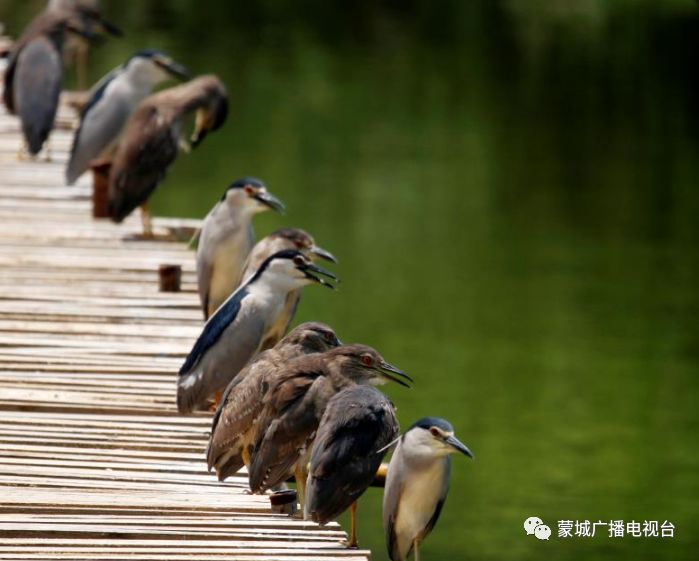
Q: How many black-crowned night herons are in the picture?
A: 11